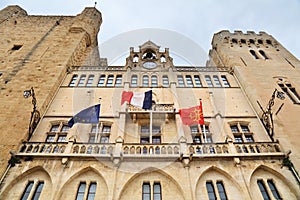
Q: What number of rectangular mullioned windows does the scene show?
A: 5